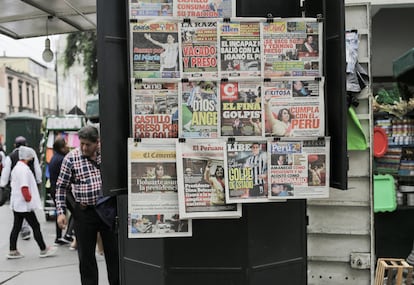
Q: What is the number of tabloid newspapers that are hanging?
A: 14